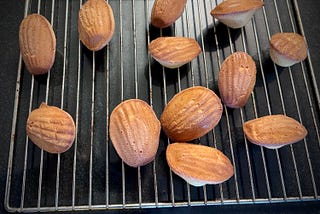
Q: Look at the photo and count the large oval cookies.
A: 12